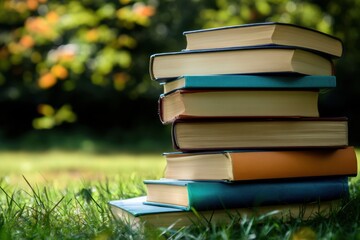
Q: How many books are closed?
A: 8